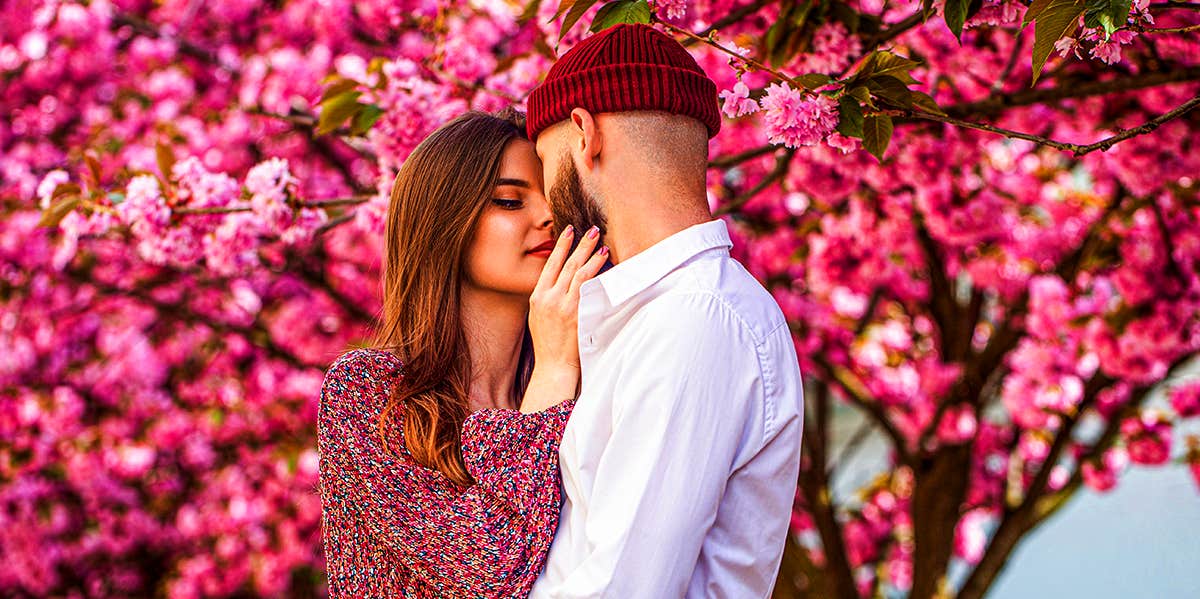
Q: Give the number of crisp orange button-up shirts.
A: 0